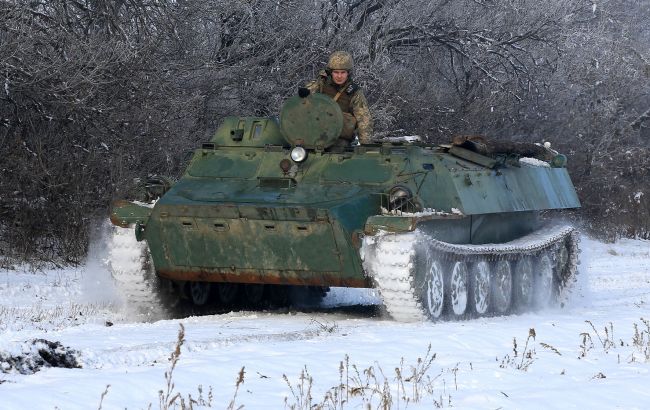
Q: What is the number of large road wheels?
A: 6